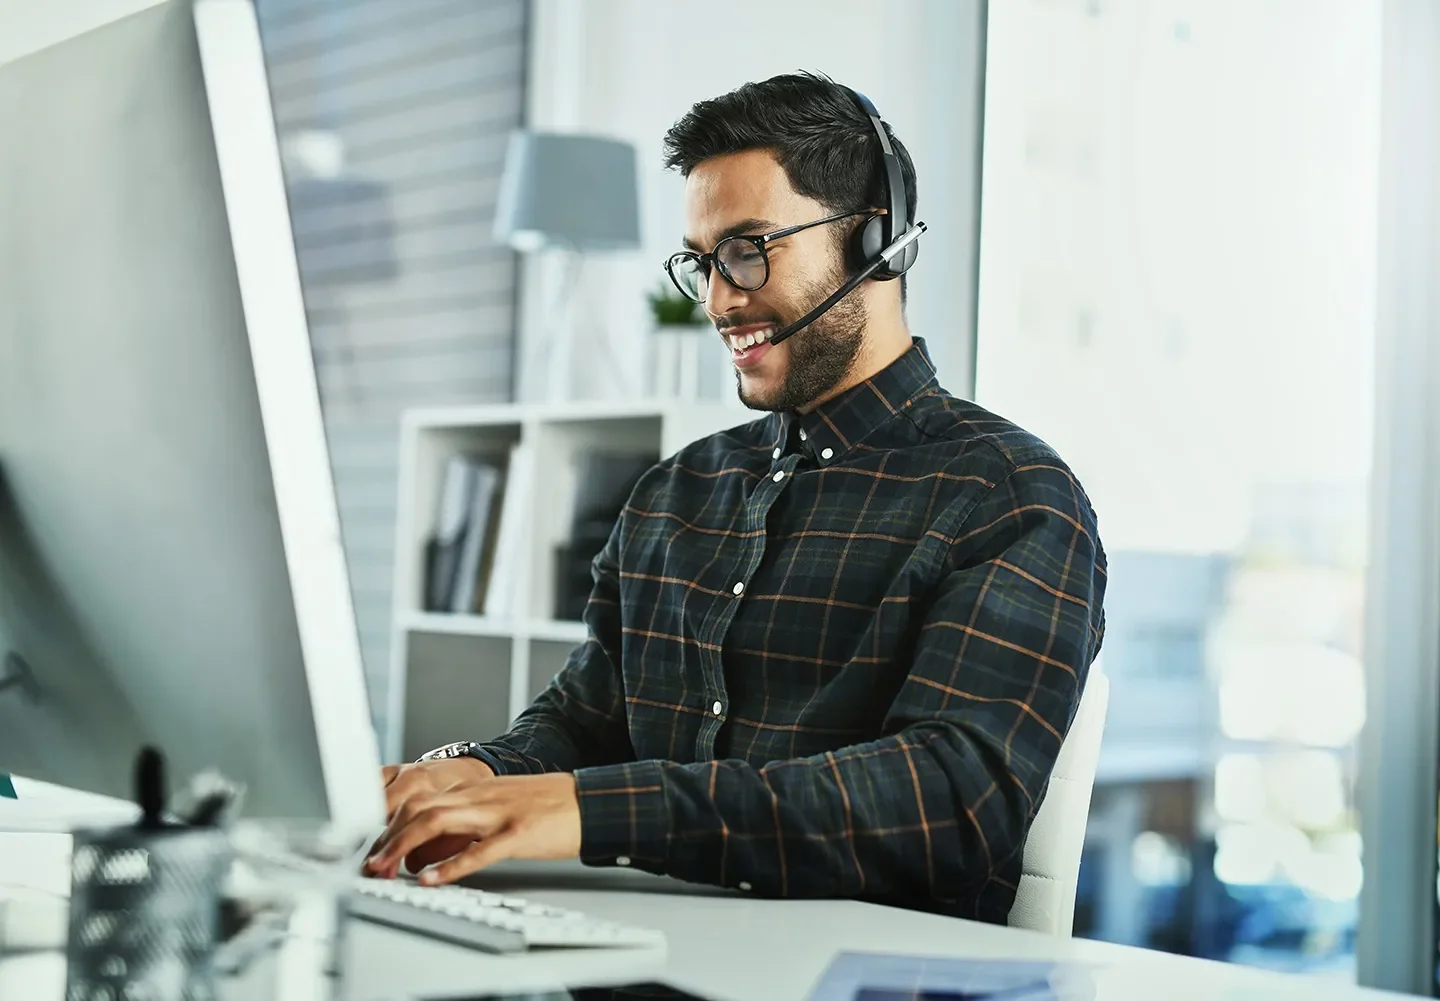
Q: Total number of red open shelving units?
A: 0